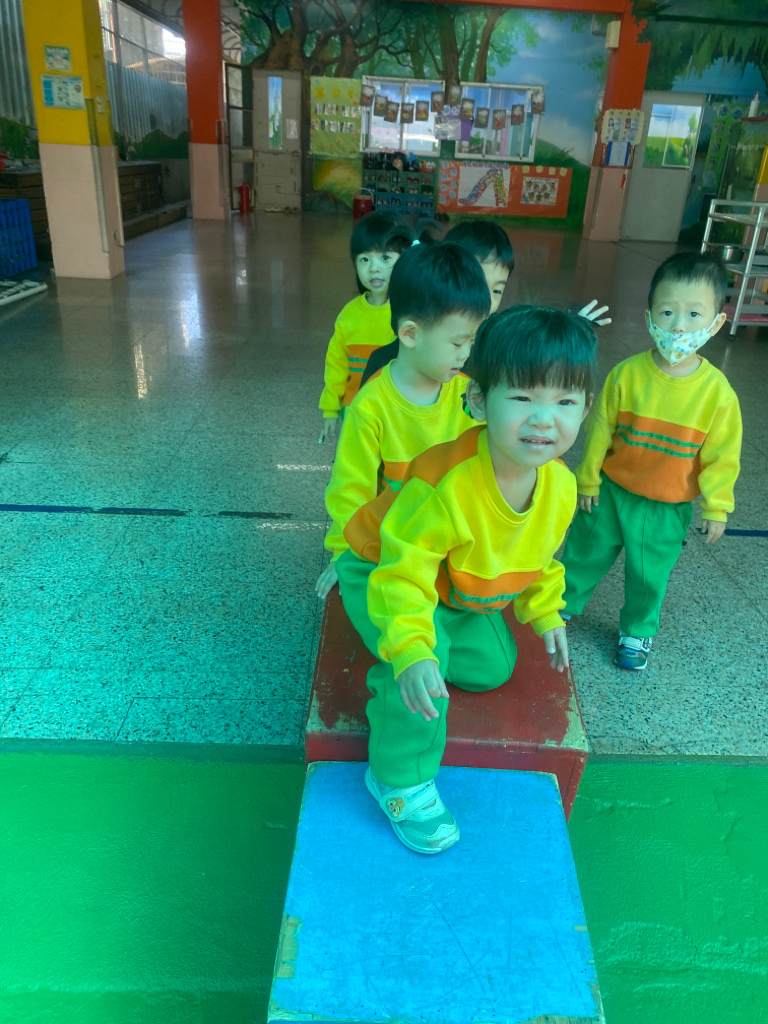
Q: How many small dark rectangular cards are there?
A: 12